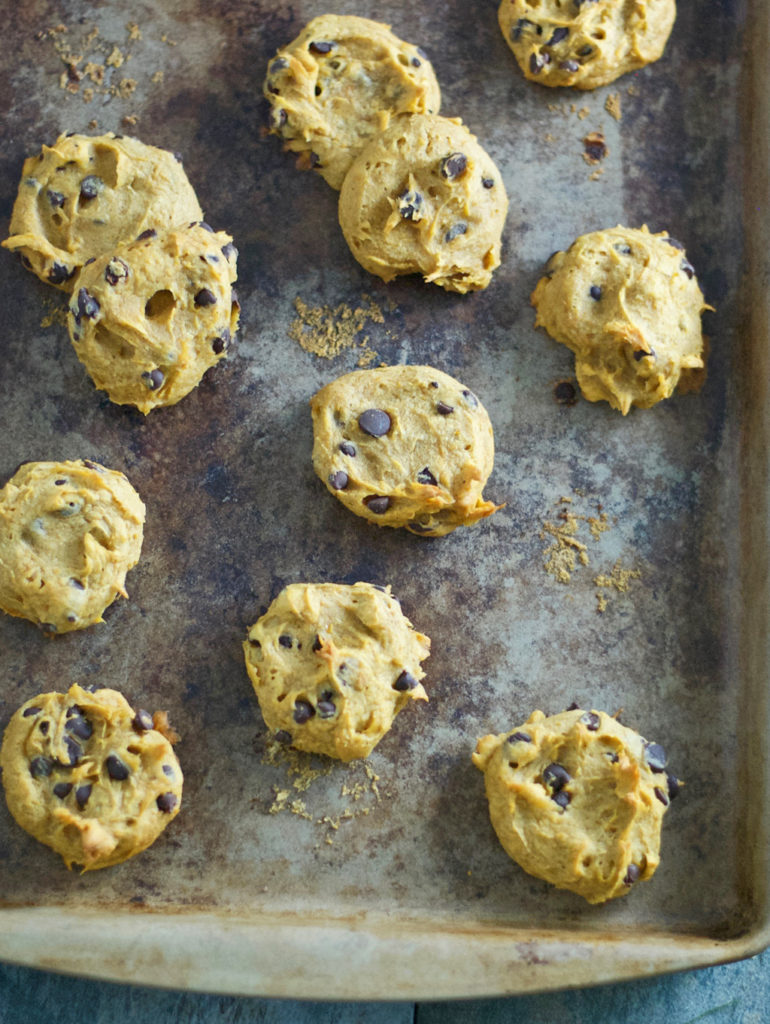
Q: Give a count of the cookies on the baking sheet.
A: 11